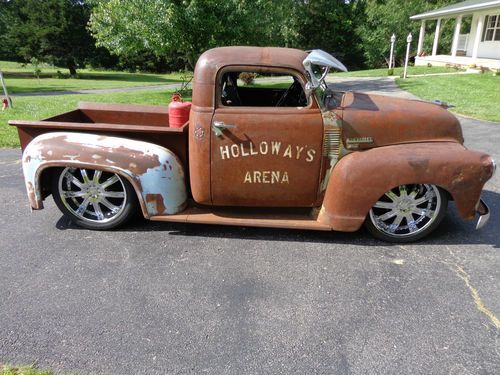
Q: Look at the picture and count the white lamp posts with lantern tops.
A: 2